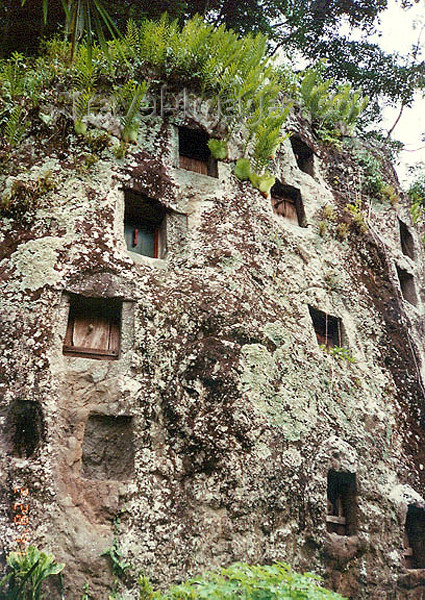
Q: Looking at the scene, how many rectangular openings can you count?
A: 12